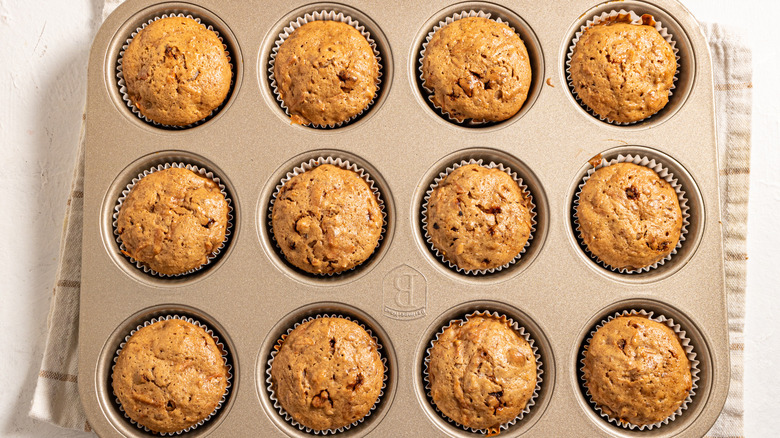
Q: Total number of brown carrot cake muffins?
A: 12